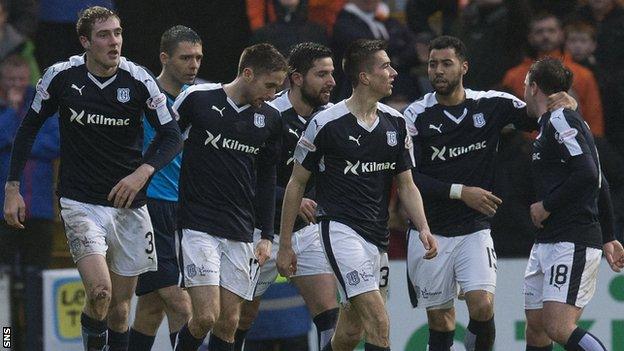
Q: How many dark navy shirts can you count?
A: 6